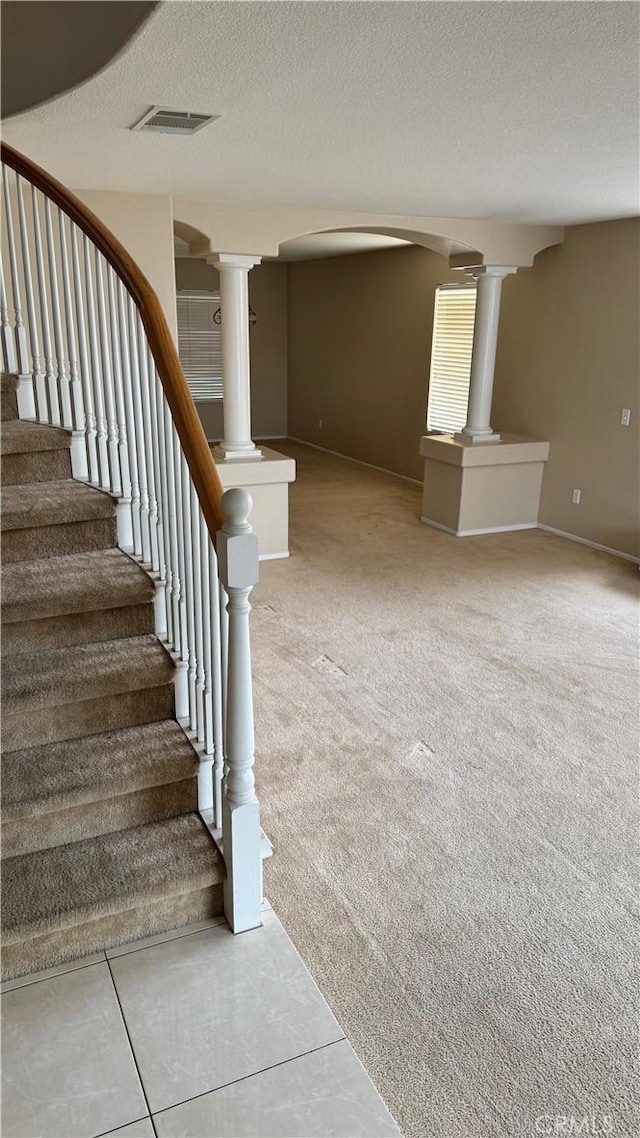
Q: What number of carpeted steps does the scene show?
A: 7